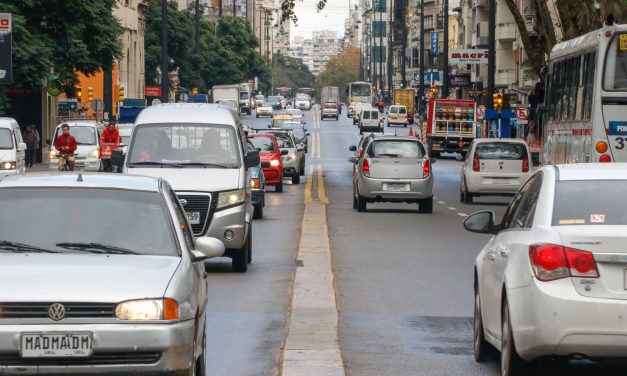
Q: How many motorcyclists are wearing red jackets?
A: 2